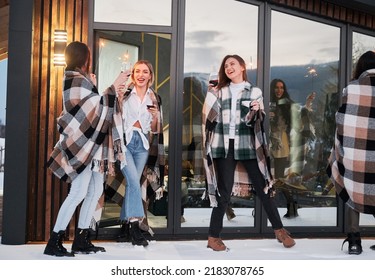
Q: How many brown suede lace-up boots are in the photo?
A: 2